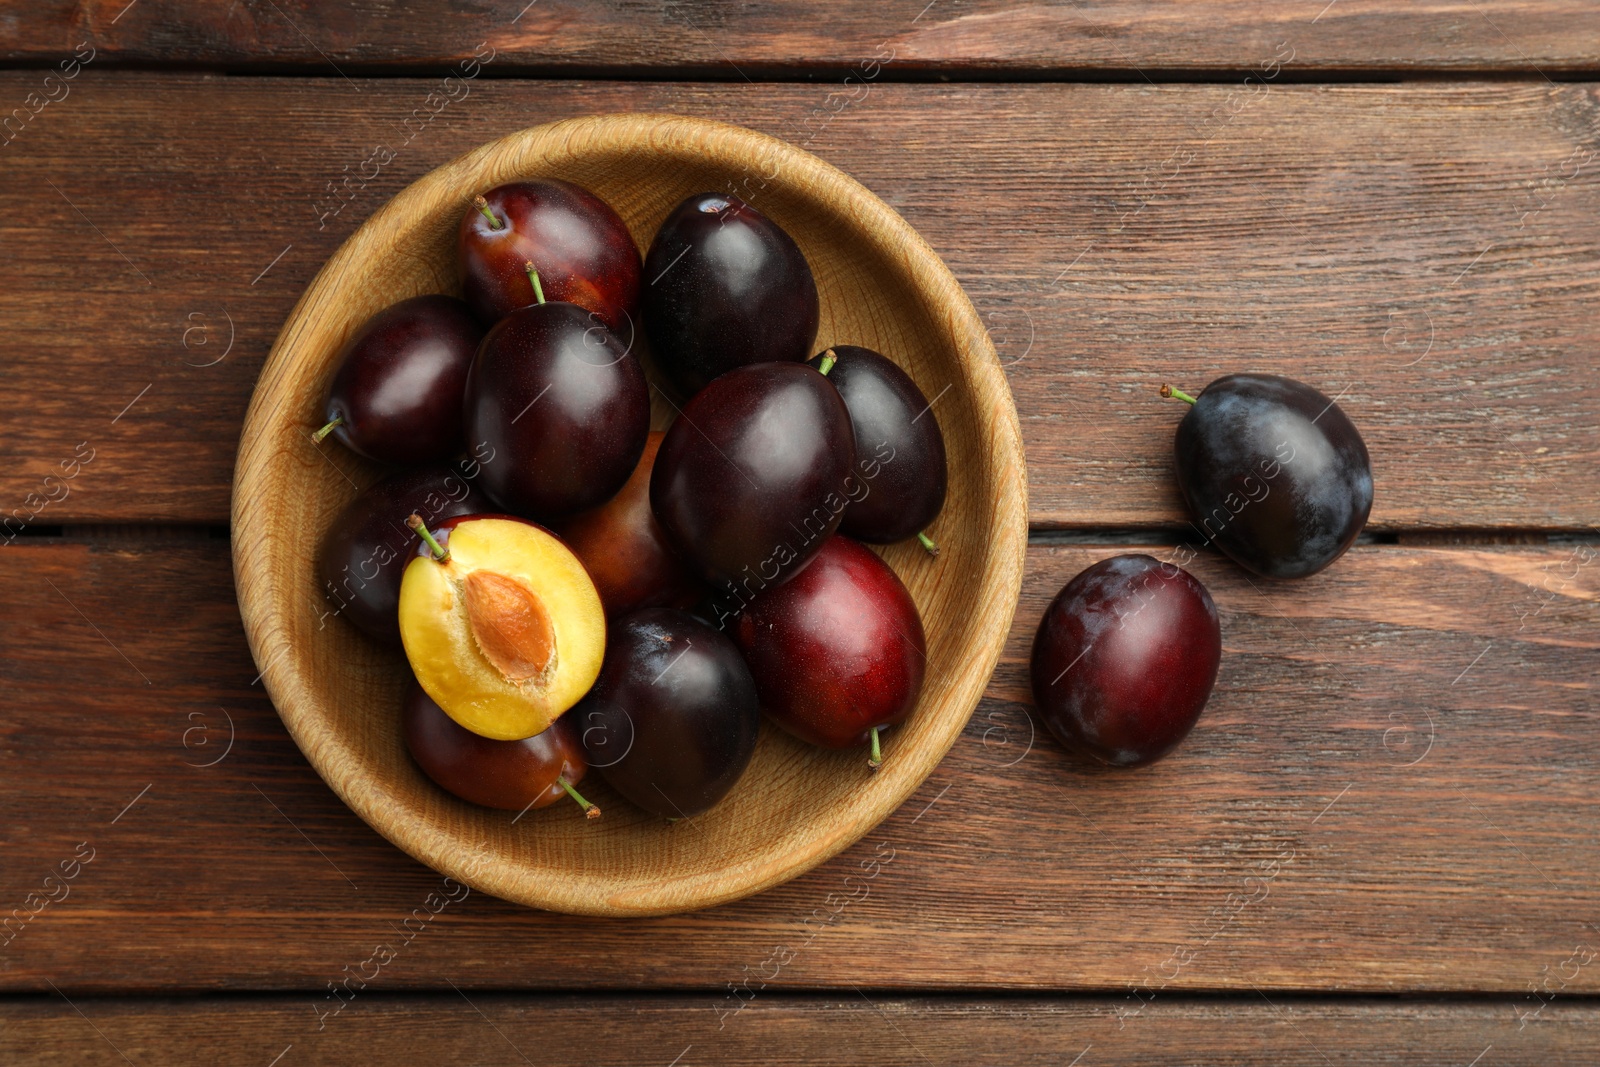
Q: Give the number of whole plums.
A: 13